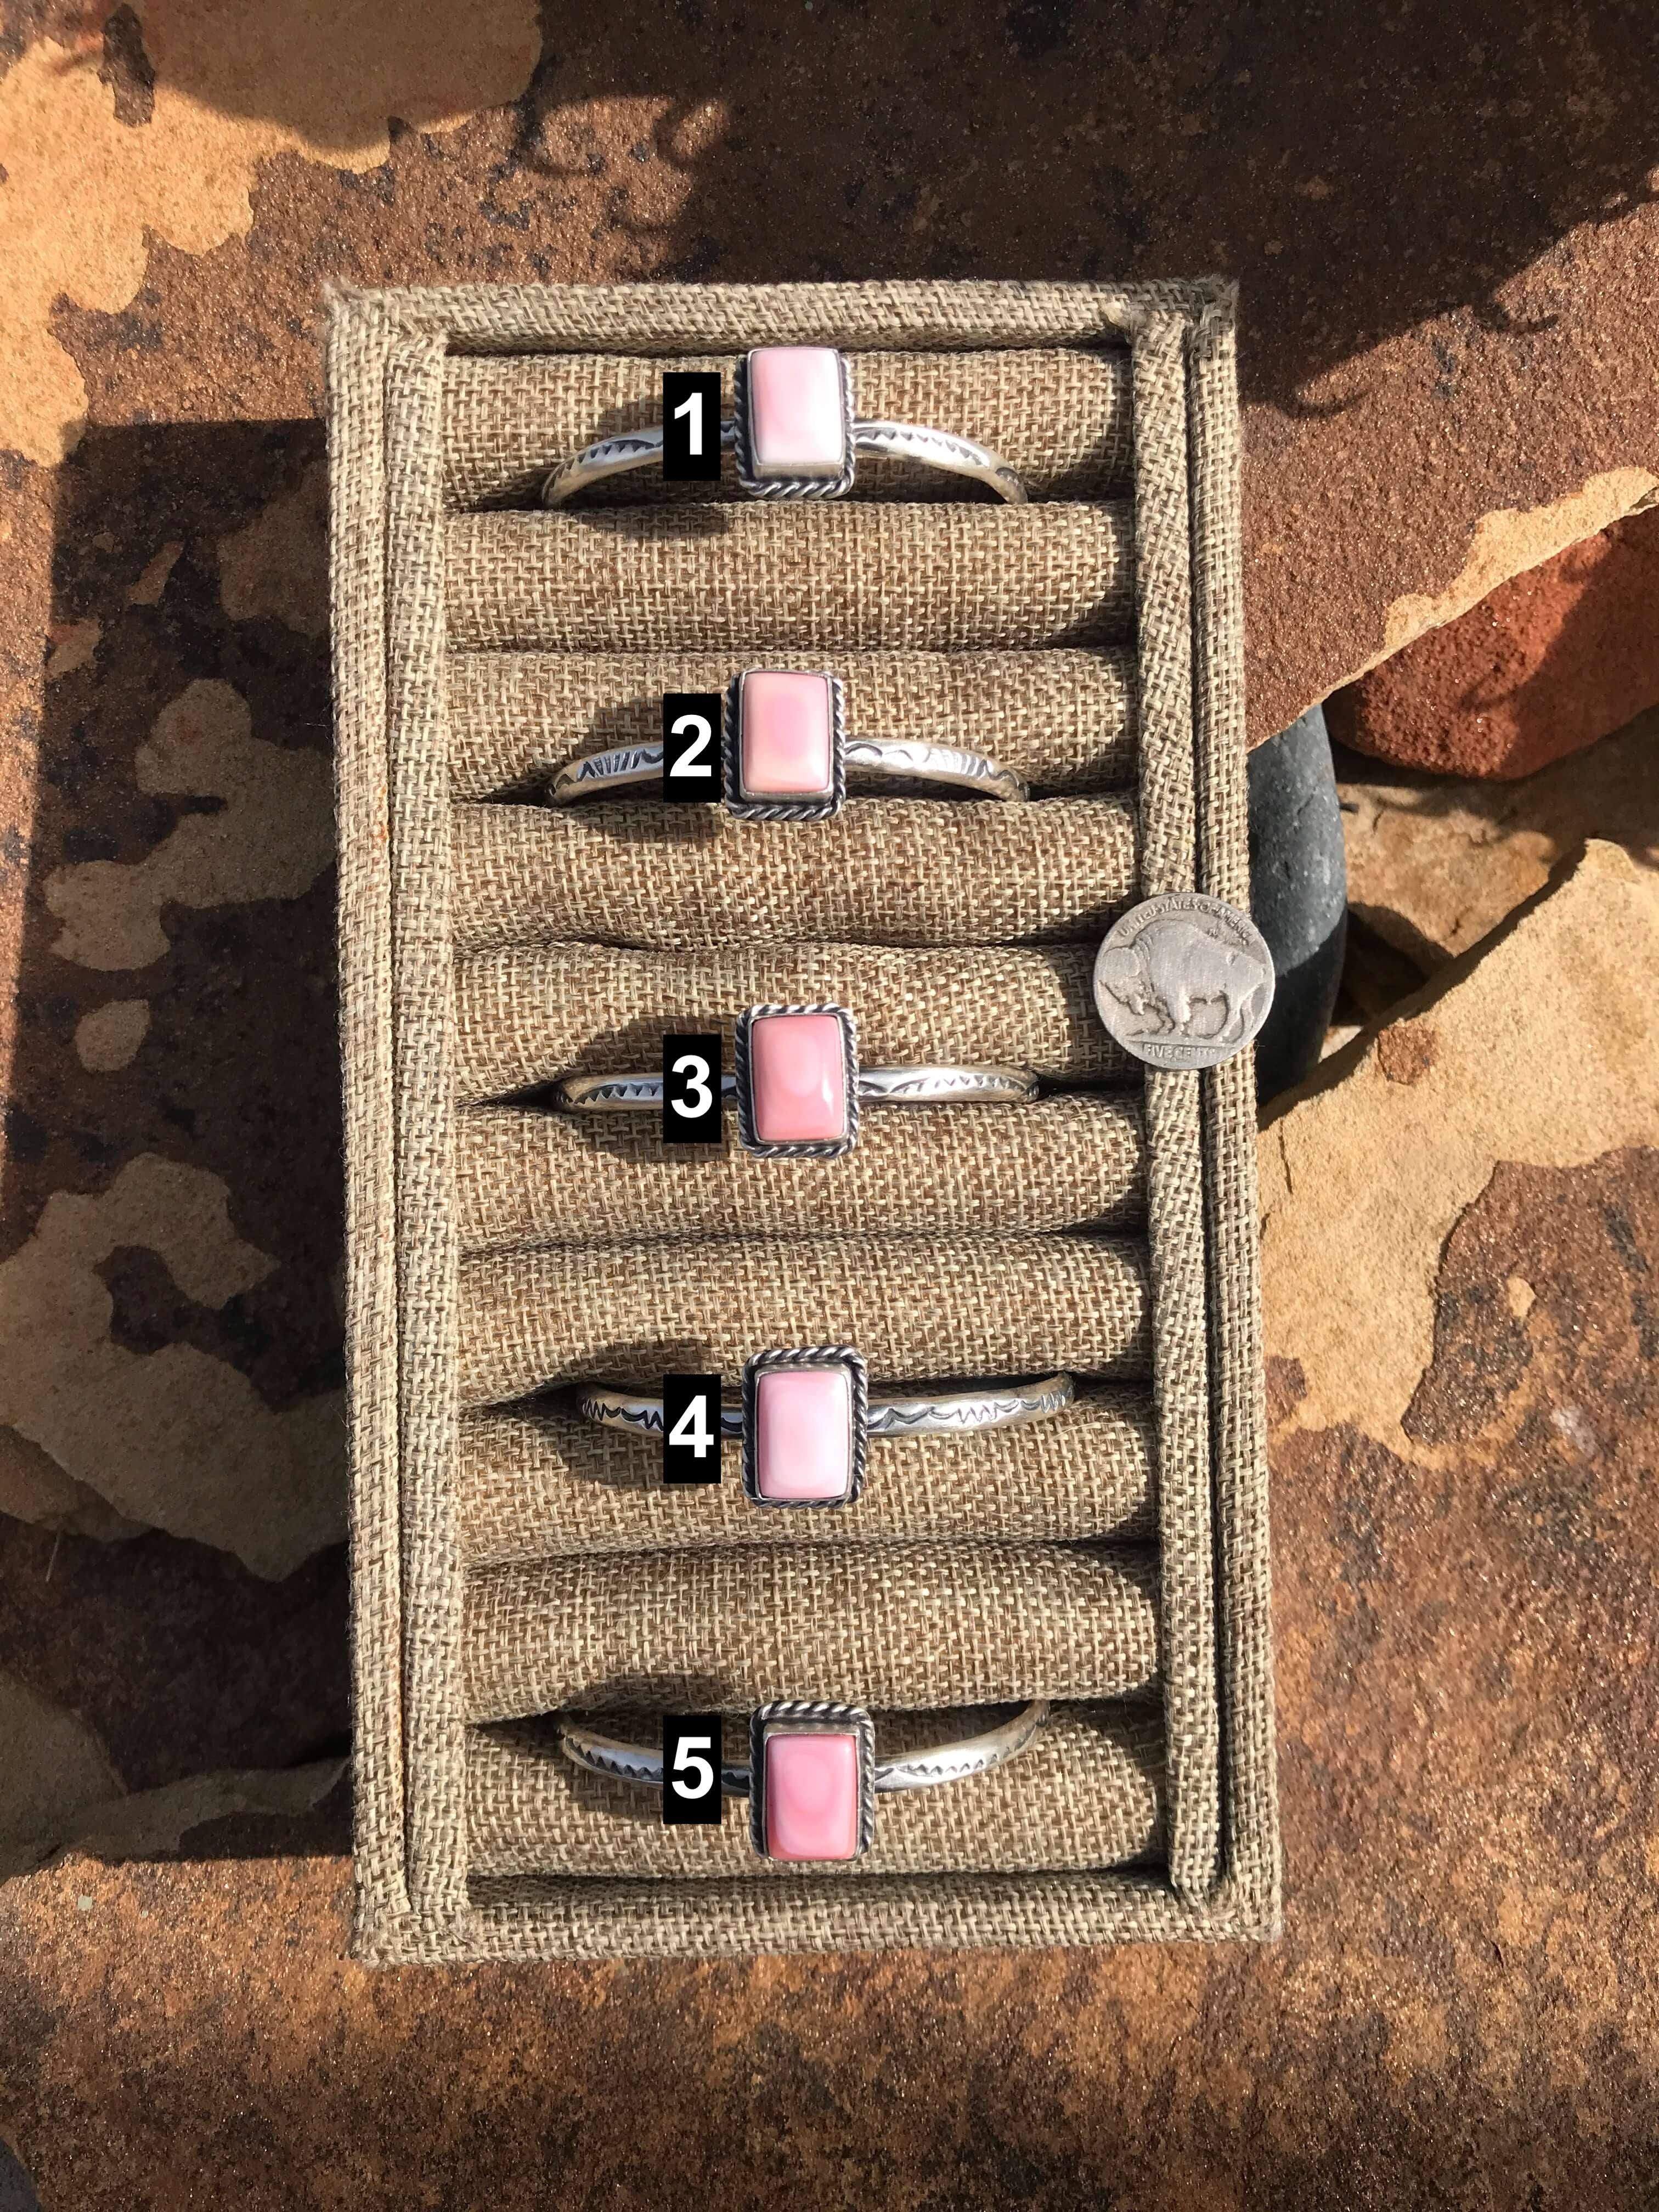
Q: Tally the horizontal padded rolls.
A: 10